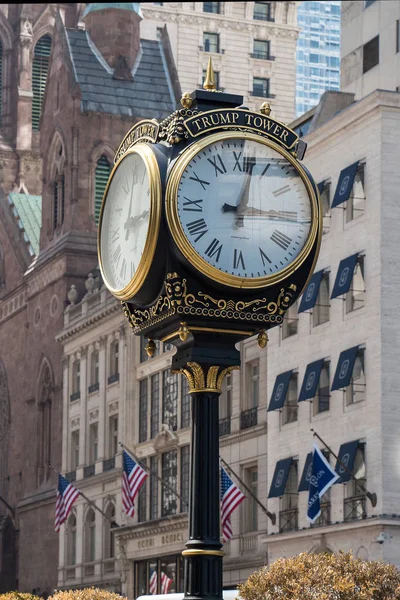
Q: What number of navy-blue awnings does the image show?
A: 10